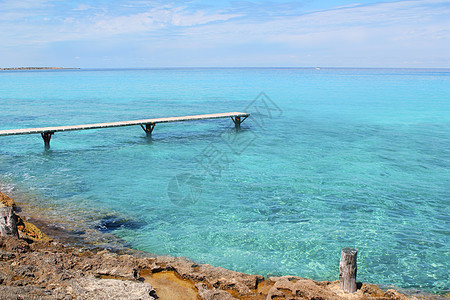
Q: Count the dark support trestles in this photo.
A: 3